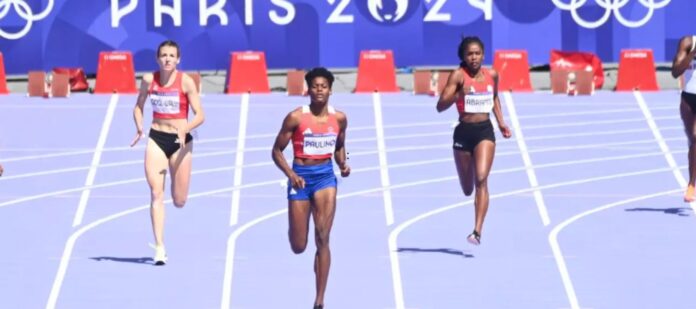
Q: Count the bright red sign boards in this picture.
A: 6